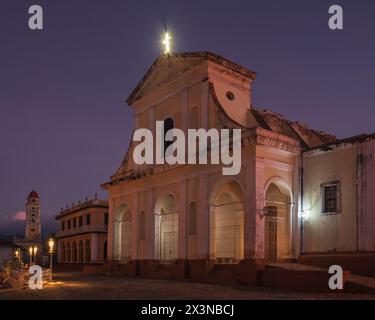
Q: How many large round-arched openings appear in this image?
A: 4